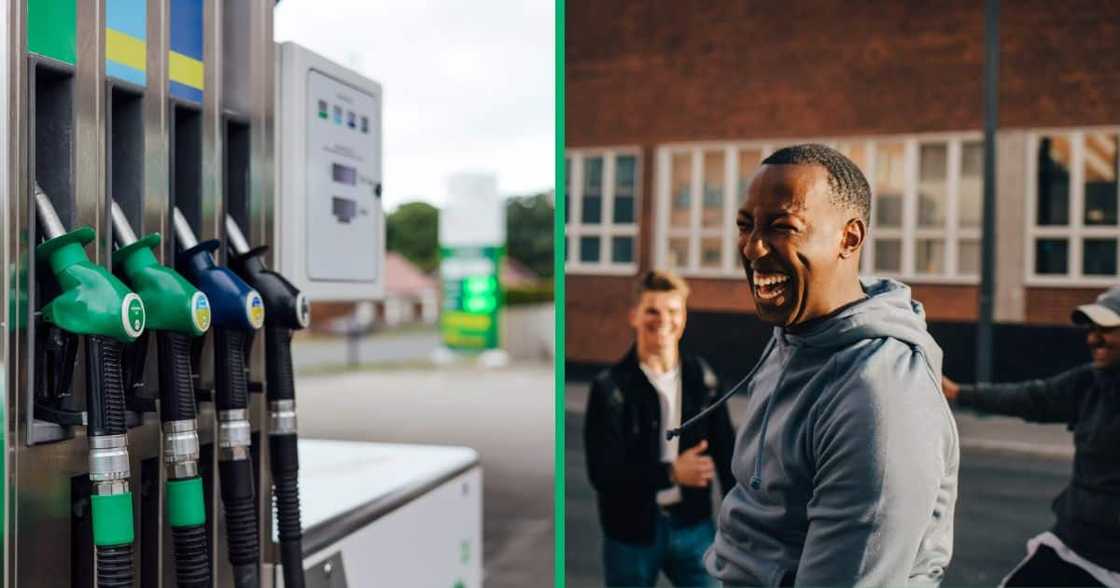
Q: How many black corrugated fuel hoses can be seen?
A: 4